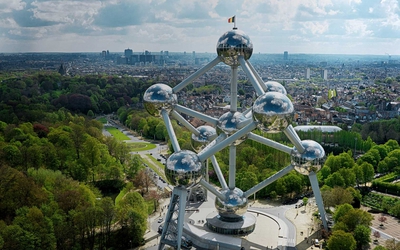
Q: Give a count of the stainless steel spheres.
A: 9